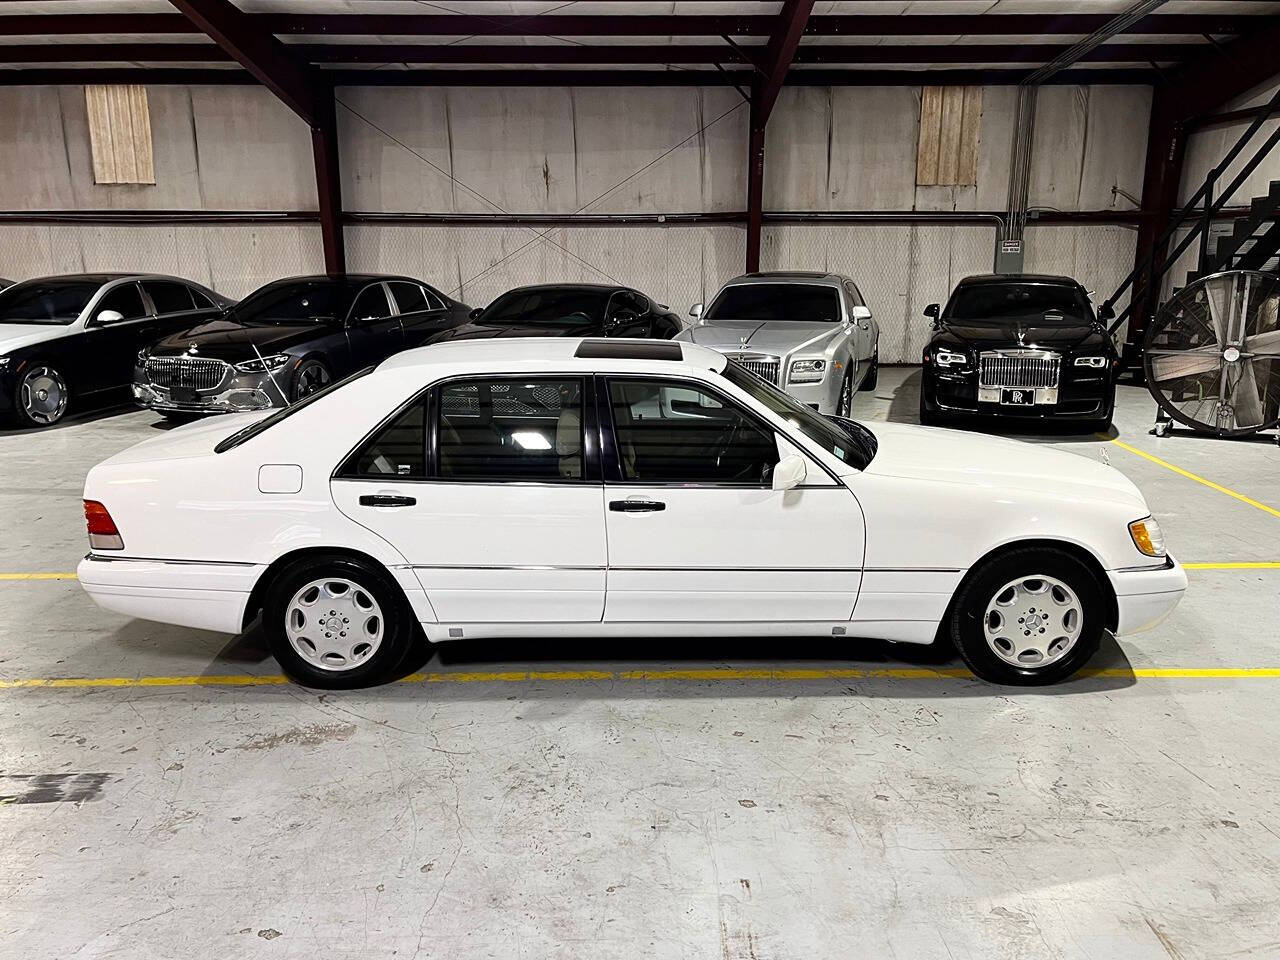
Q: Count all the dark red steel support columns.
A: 3